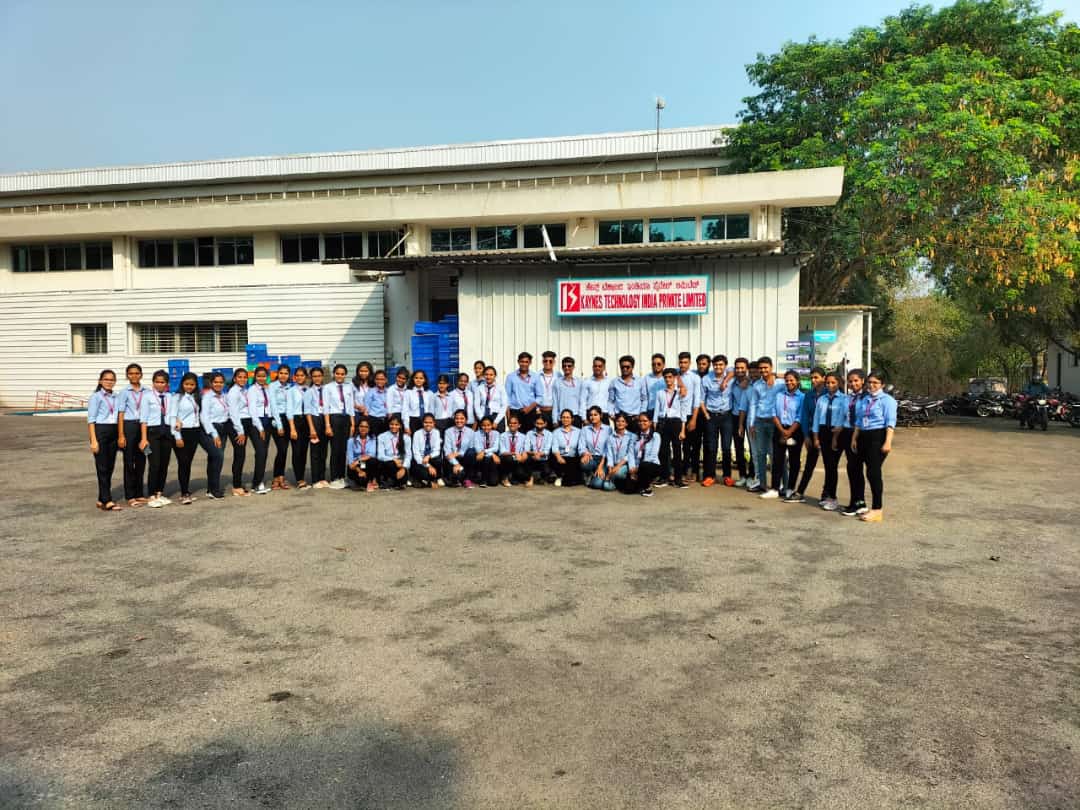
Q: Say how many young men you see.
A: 14